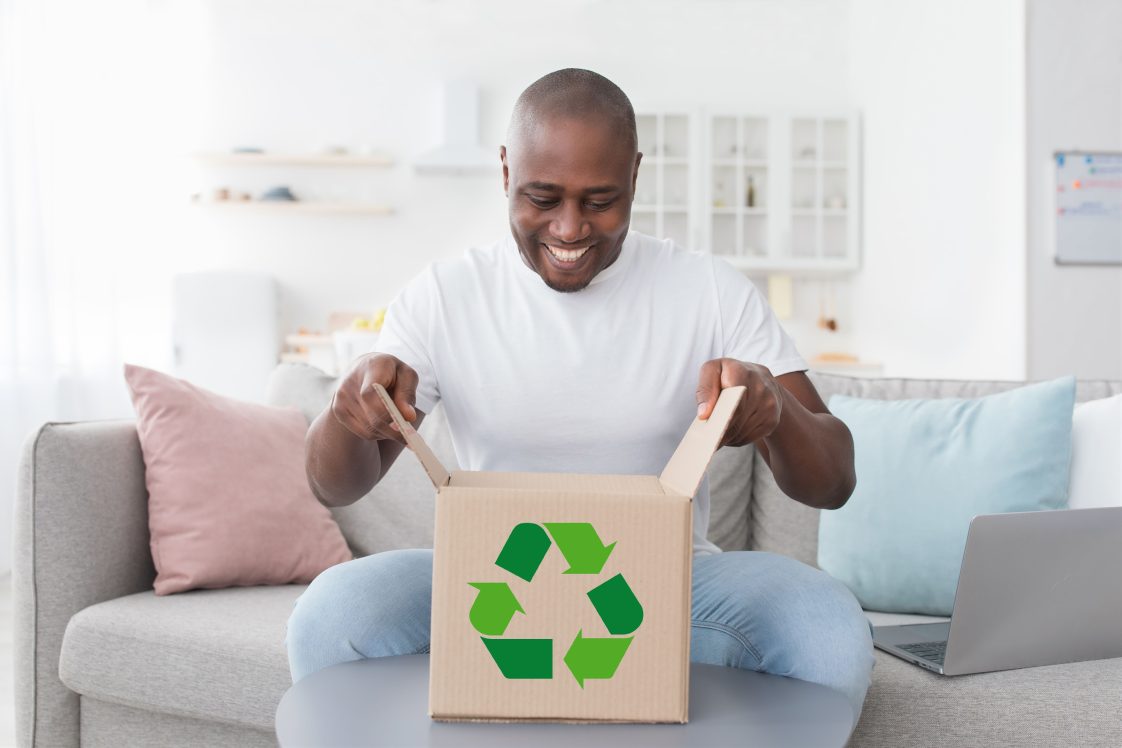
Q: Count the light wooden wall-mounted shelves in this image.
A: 2